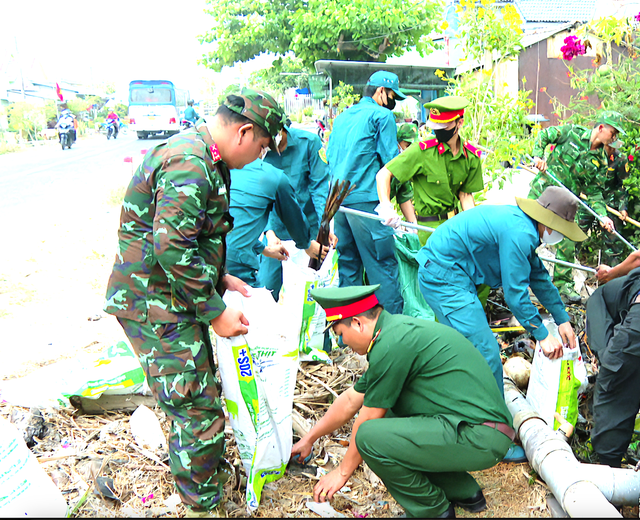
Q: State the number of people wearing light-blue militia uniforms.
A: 4